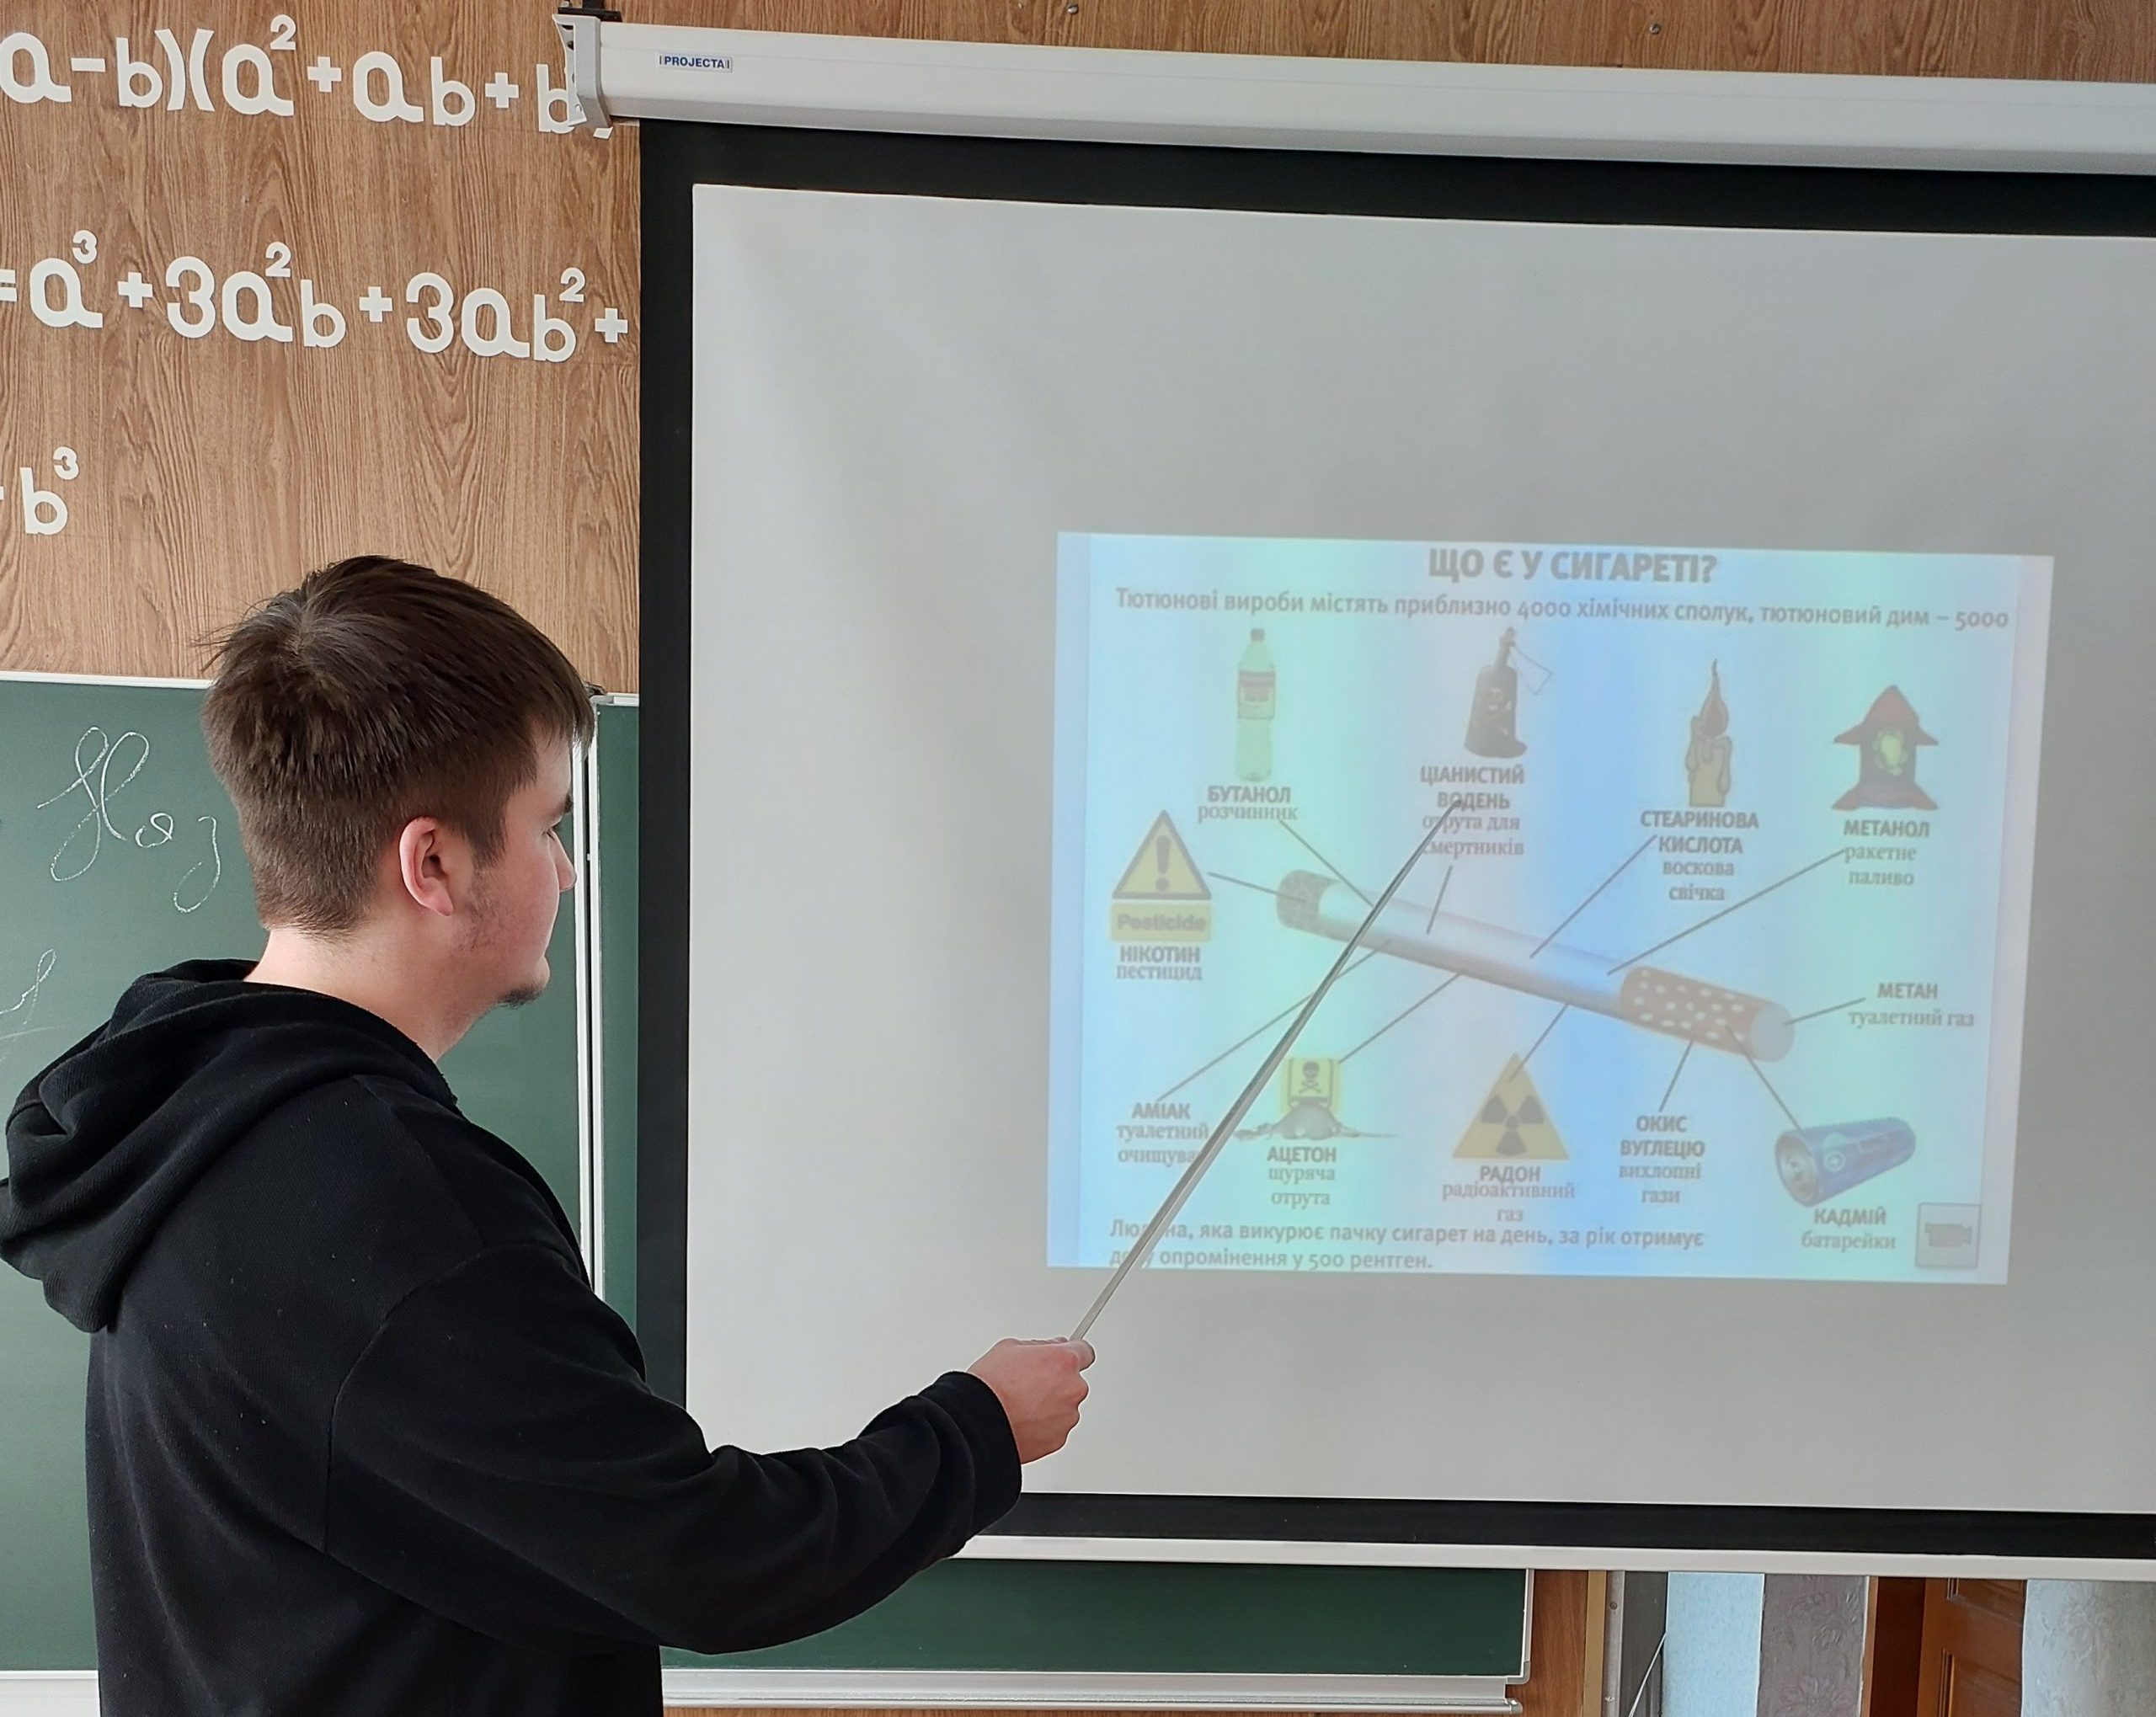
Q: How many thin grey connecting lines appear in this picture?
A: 11